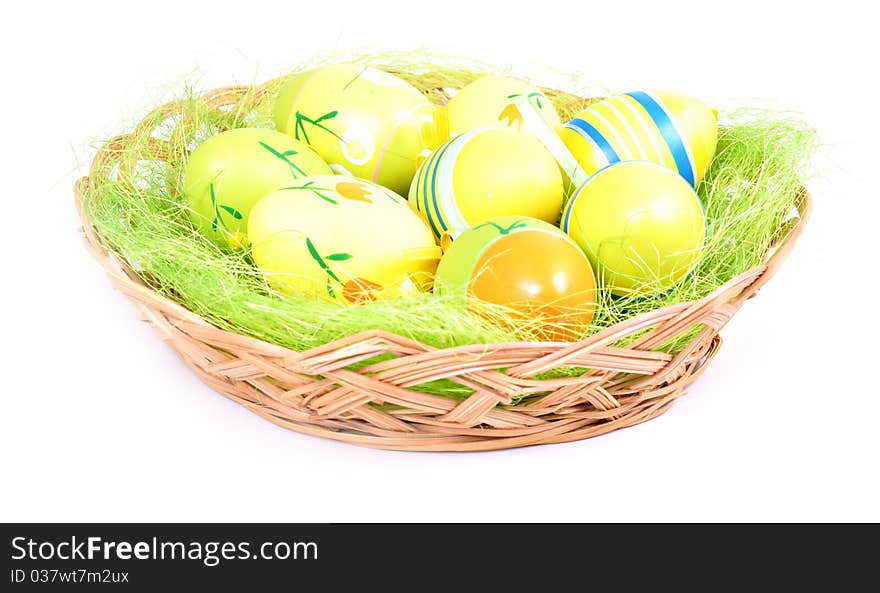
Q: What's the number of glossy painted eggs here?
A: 8